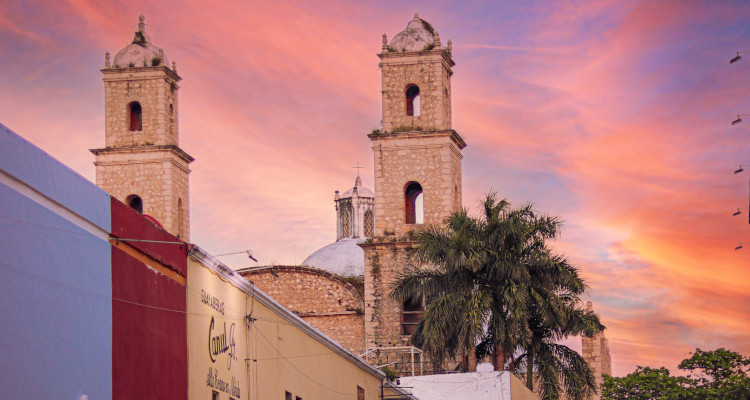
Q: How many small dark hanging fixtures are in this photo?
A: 5